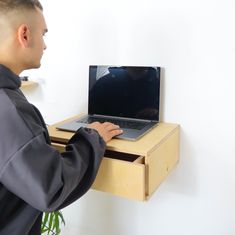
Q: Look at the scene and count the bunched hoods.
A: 1